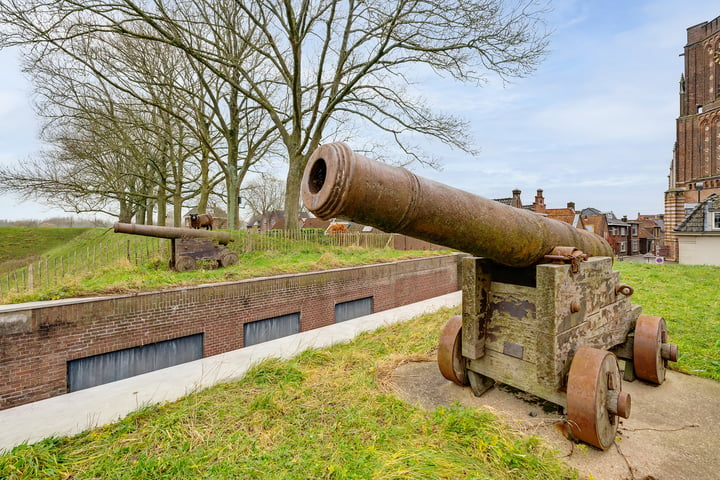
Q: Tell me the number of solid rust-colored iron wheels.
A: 3